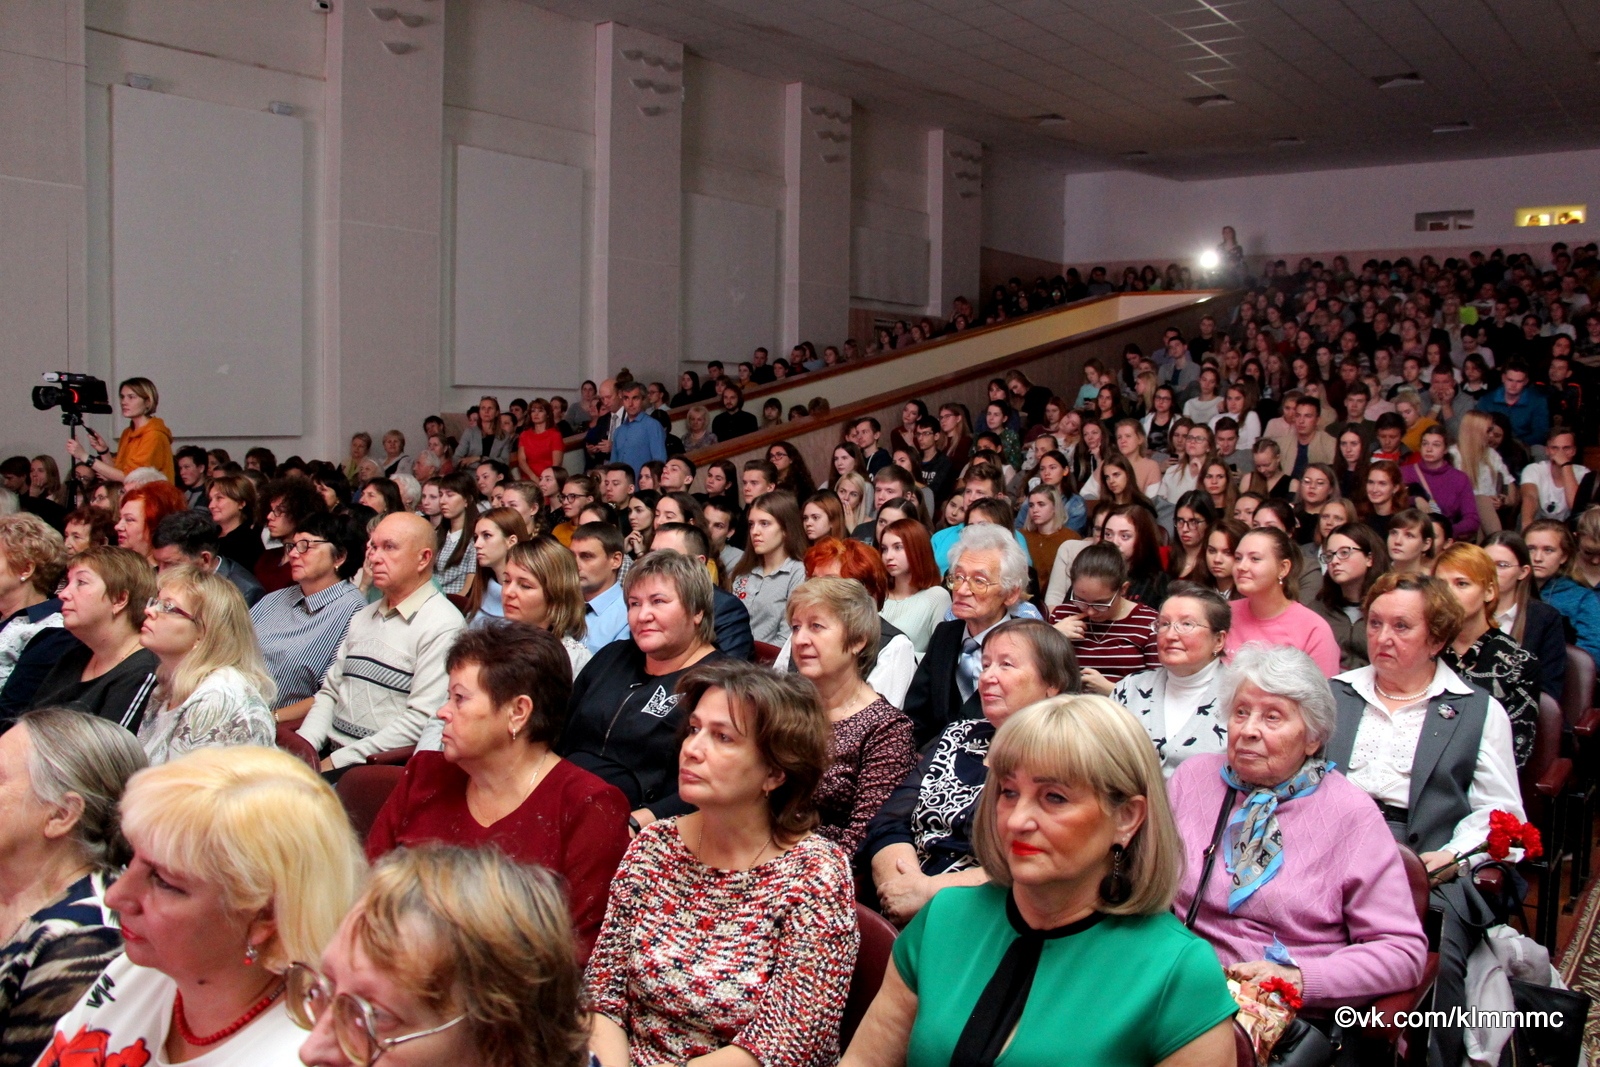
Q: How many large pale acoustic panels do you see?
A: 4